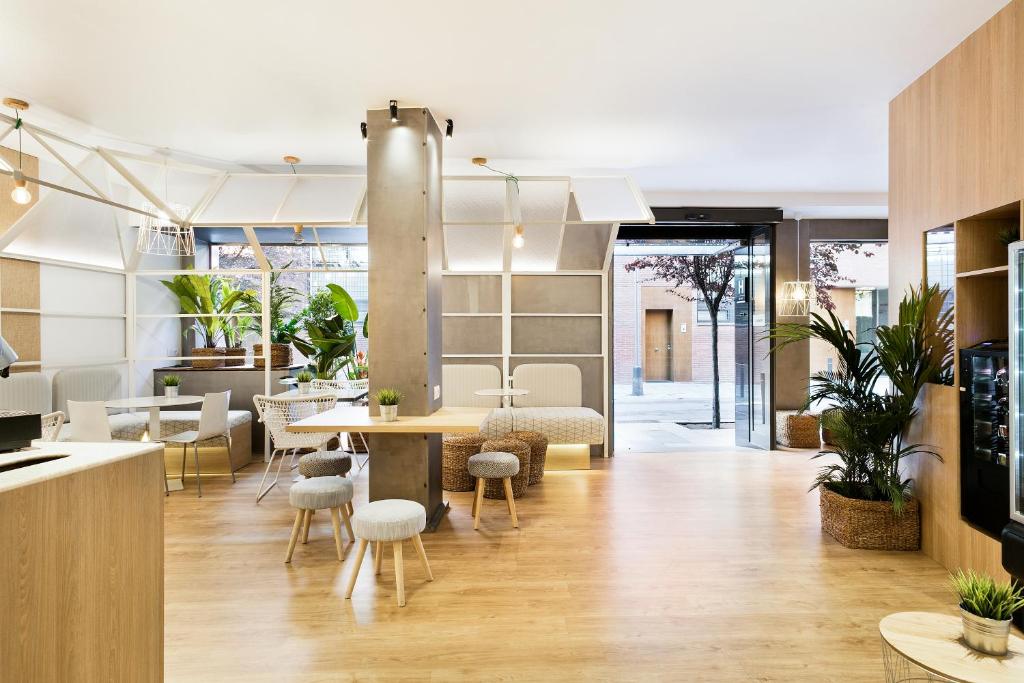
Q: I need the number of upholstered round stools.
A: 4